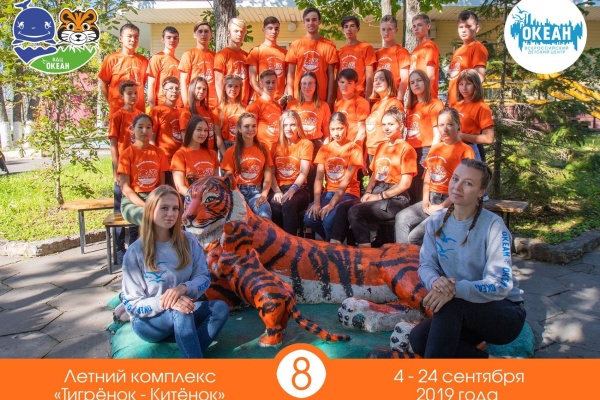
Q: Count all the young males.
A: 14